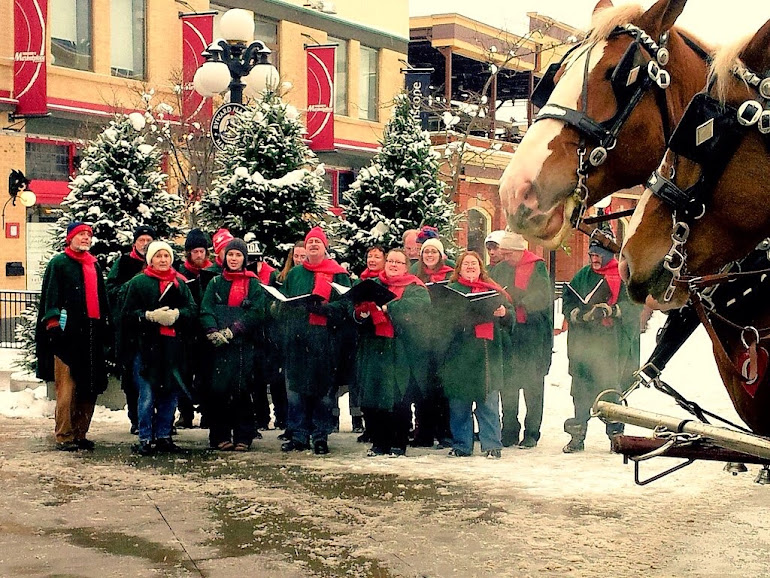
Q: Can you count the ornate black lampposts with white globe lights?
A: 1